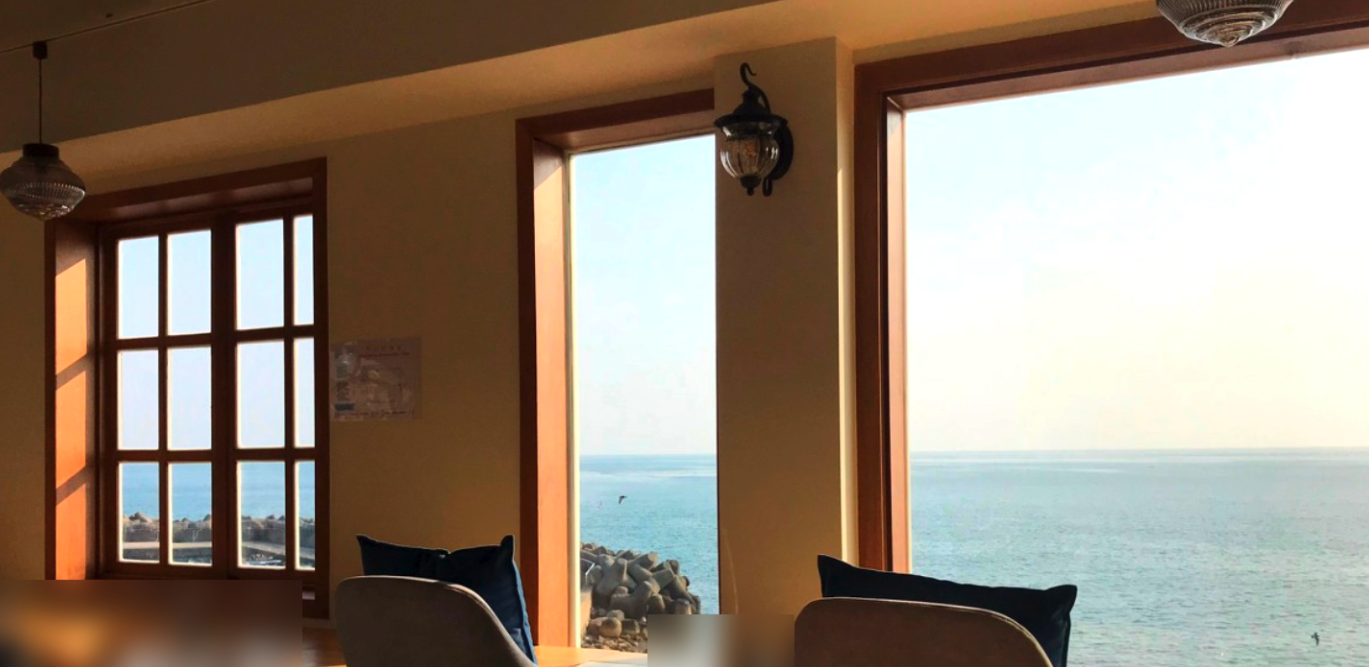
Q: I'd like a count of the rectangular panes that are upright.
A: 12